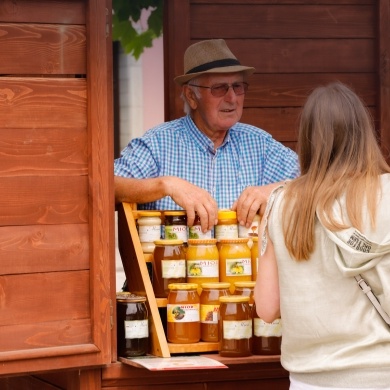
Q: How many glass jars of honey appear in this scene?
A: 15